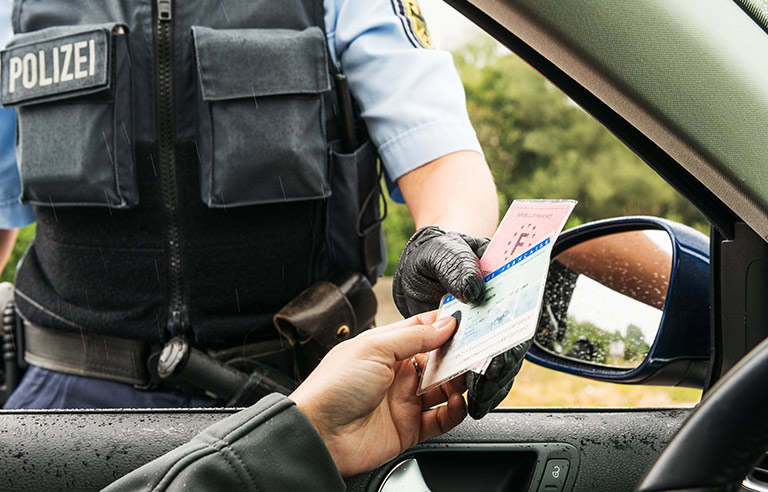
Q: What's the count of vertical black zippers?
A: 1